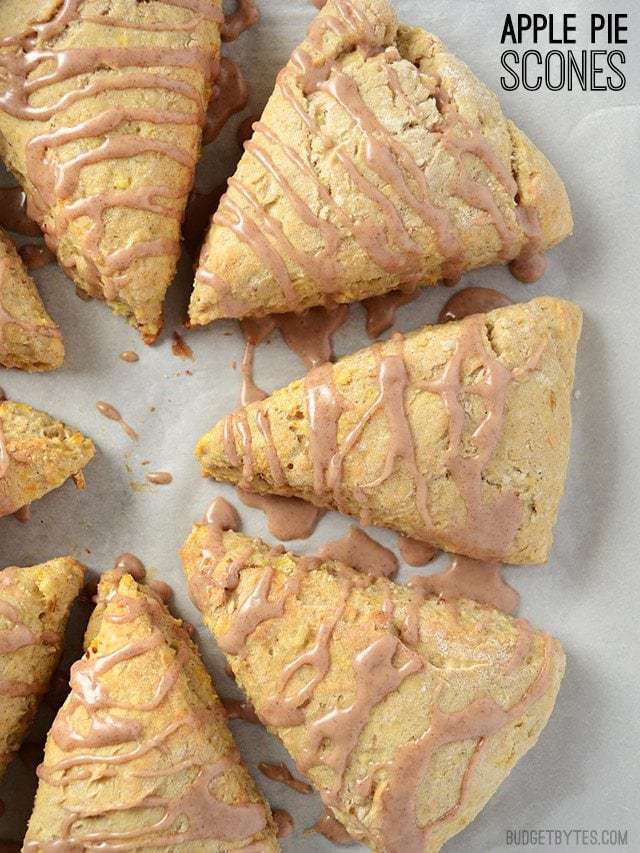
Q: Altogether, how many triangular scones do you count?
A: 8